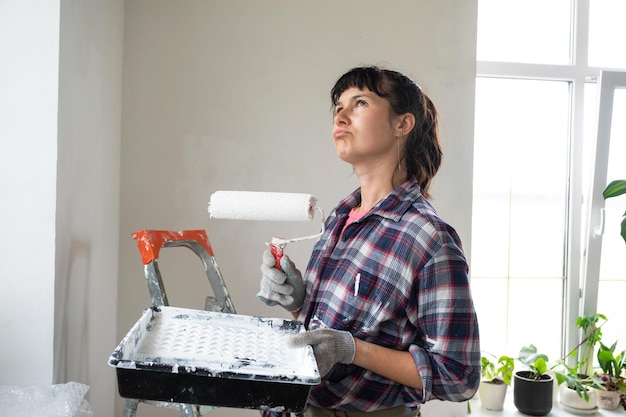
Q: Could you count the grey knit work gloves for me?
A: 2